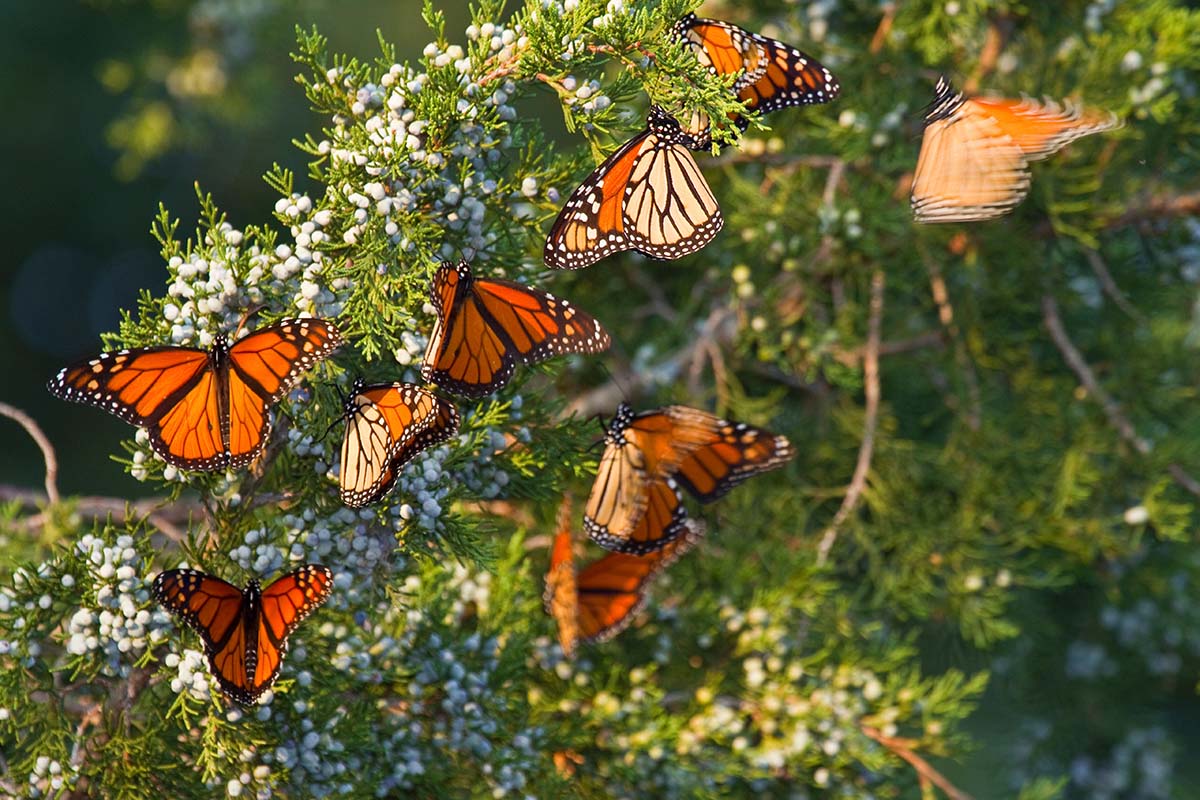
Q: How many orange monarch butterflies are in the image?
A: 9